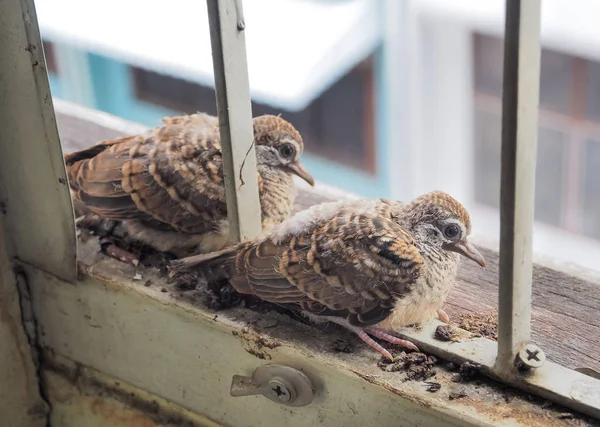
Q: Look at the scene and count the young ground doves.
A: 2